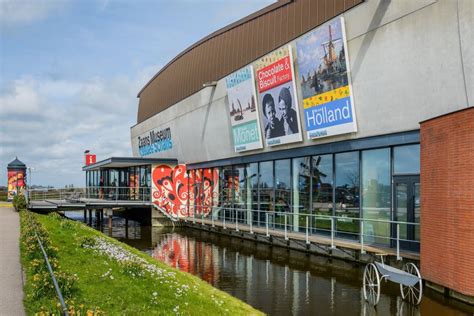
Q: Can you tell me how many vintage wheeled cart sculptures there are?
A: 1